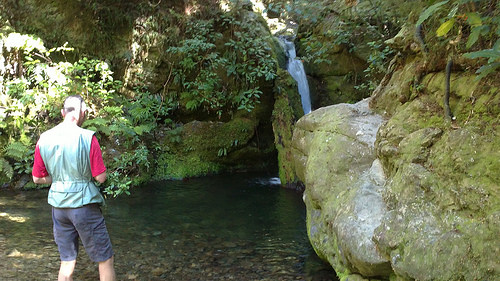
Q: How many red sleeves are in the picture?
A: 2